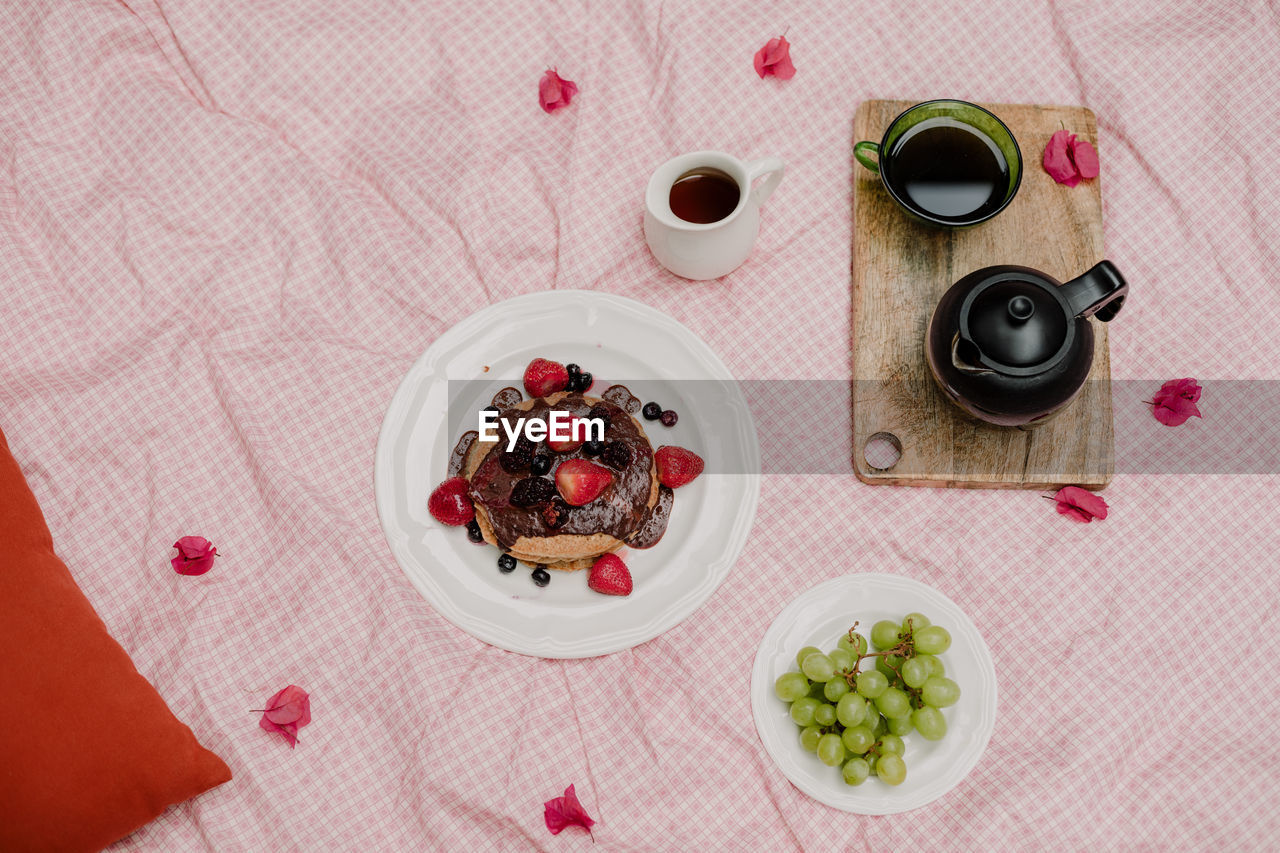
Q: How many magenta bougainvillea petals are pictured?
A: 8